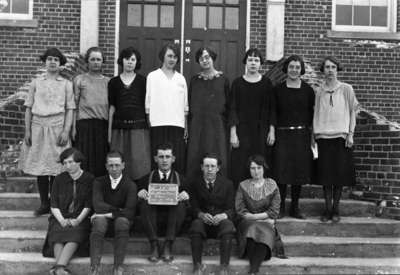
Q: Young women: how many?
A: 10